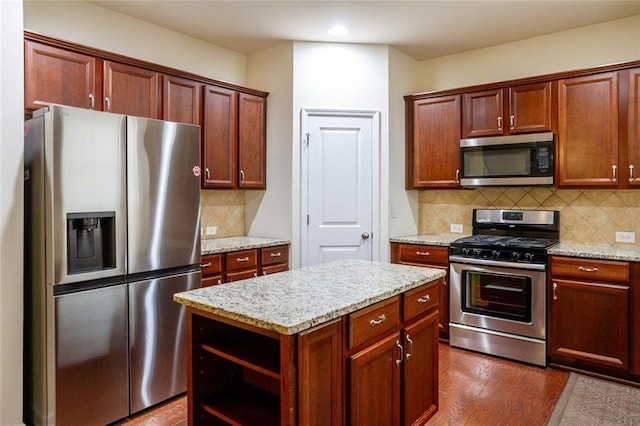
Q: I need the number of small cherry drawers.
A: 7